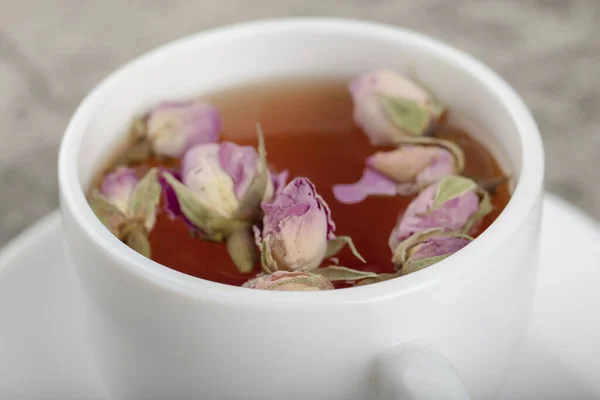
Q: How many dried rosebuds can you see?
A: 9